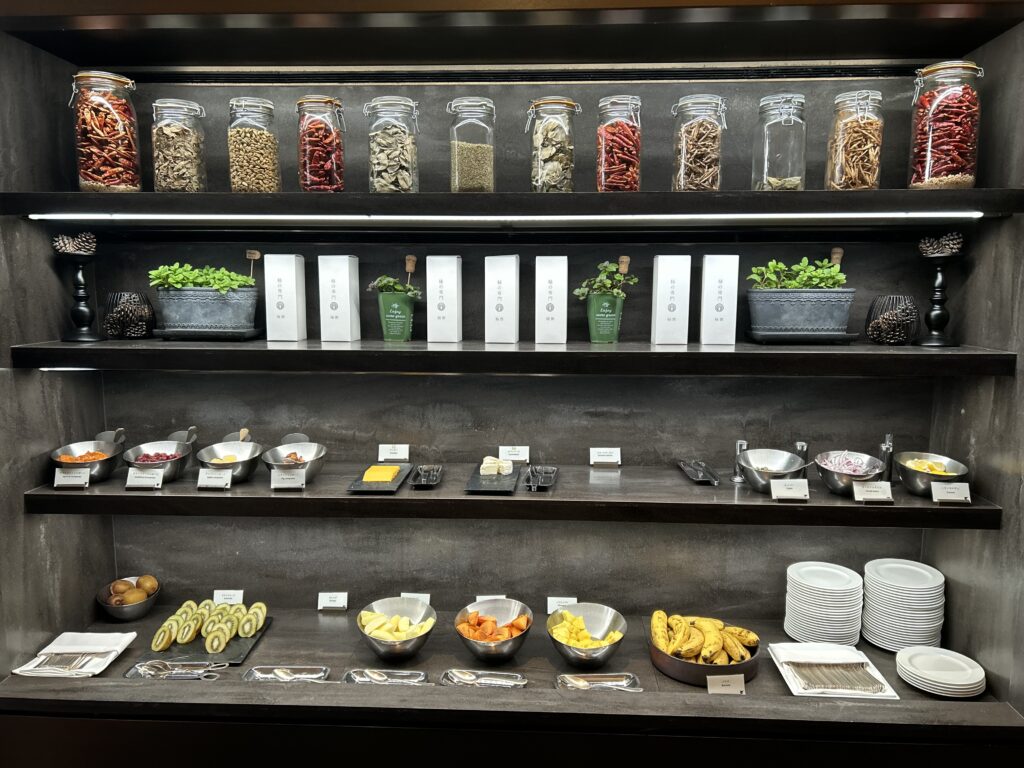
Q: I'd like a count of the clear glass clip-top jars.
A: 12